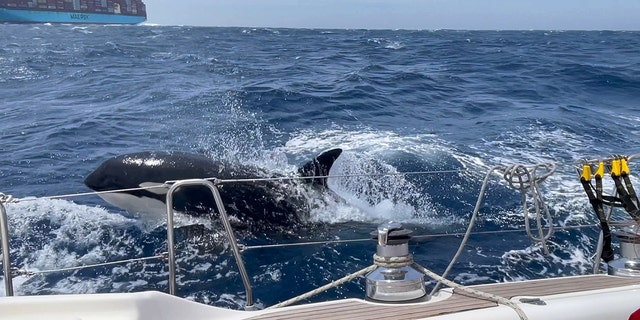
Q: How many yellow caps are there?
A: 4